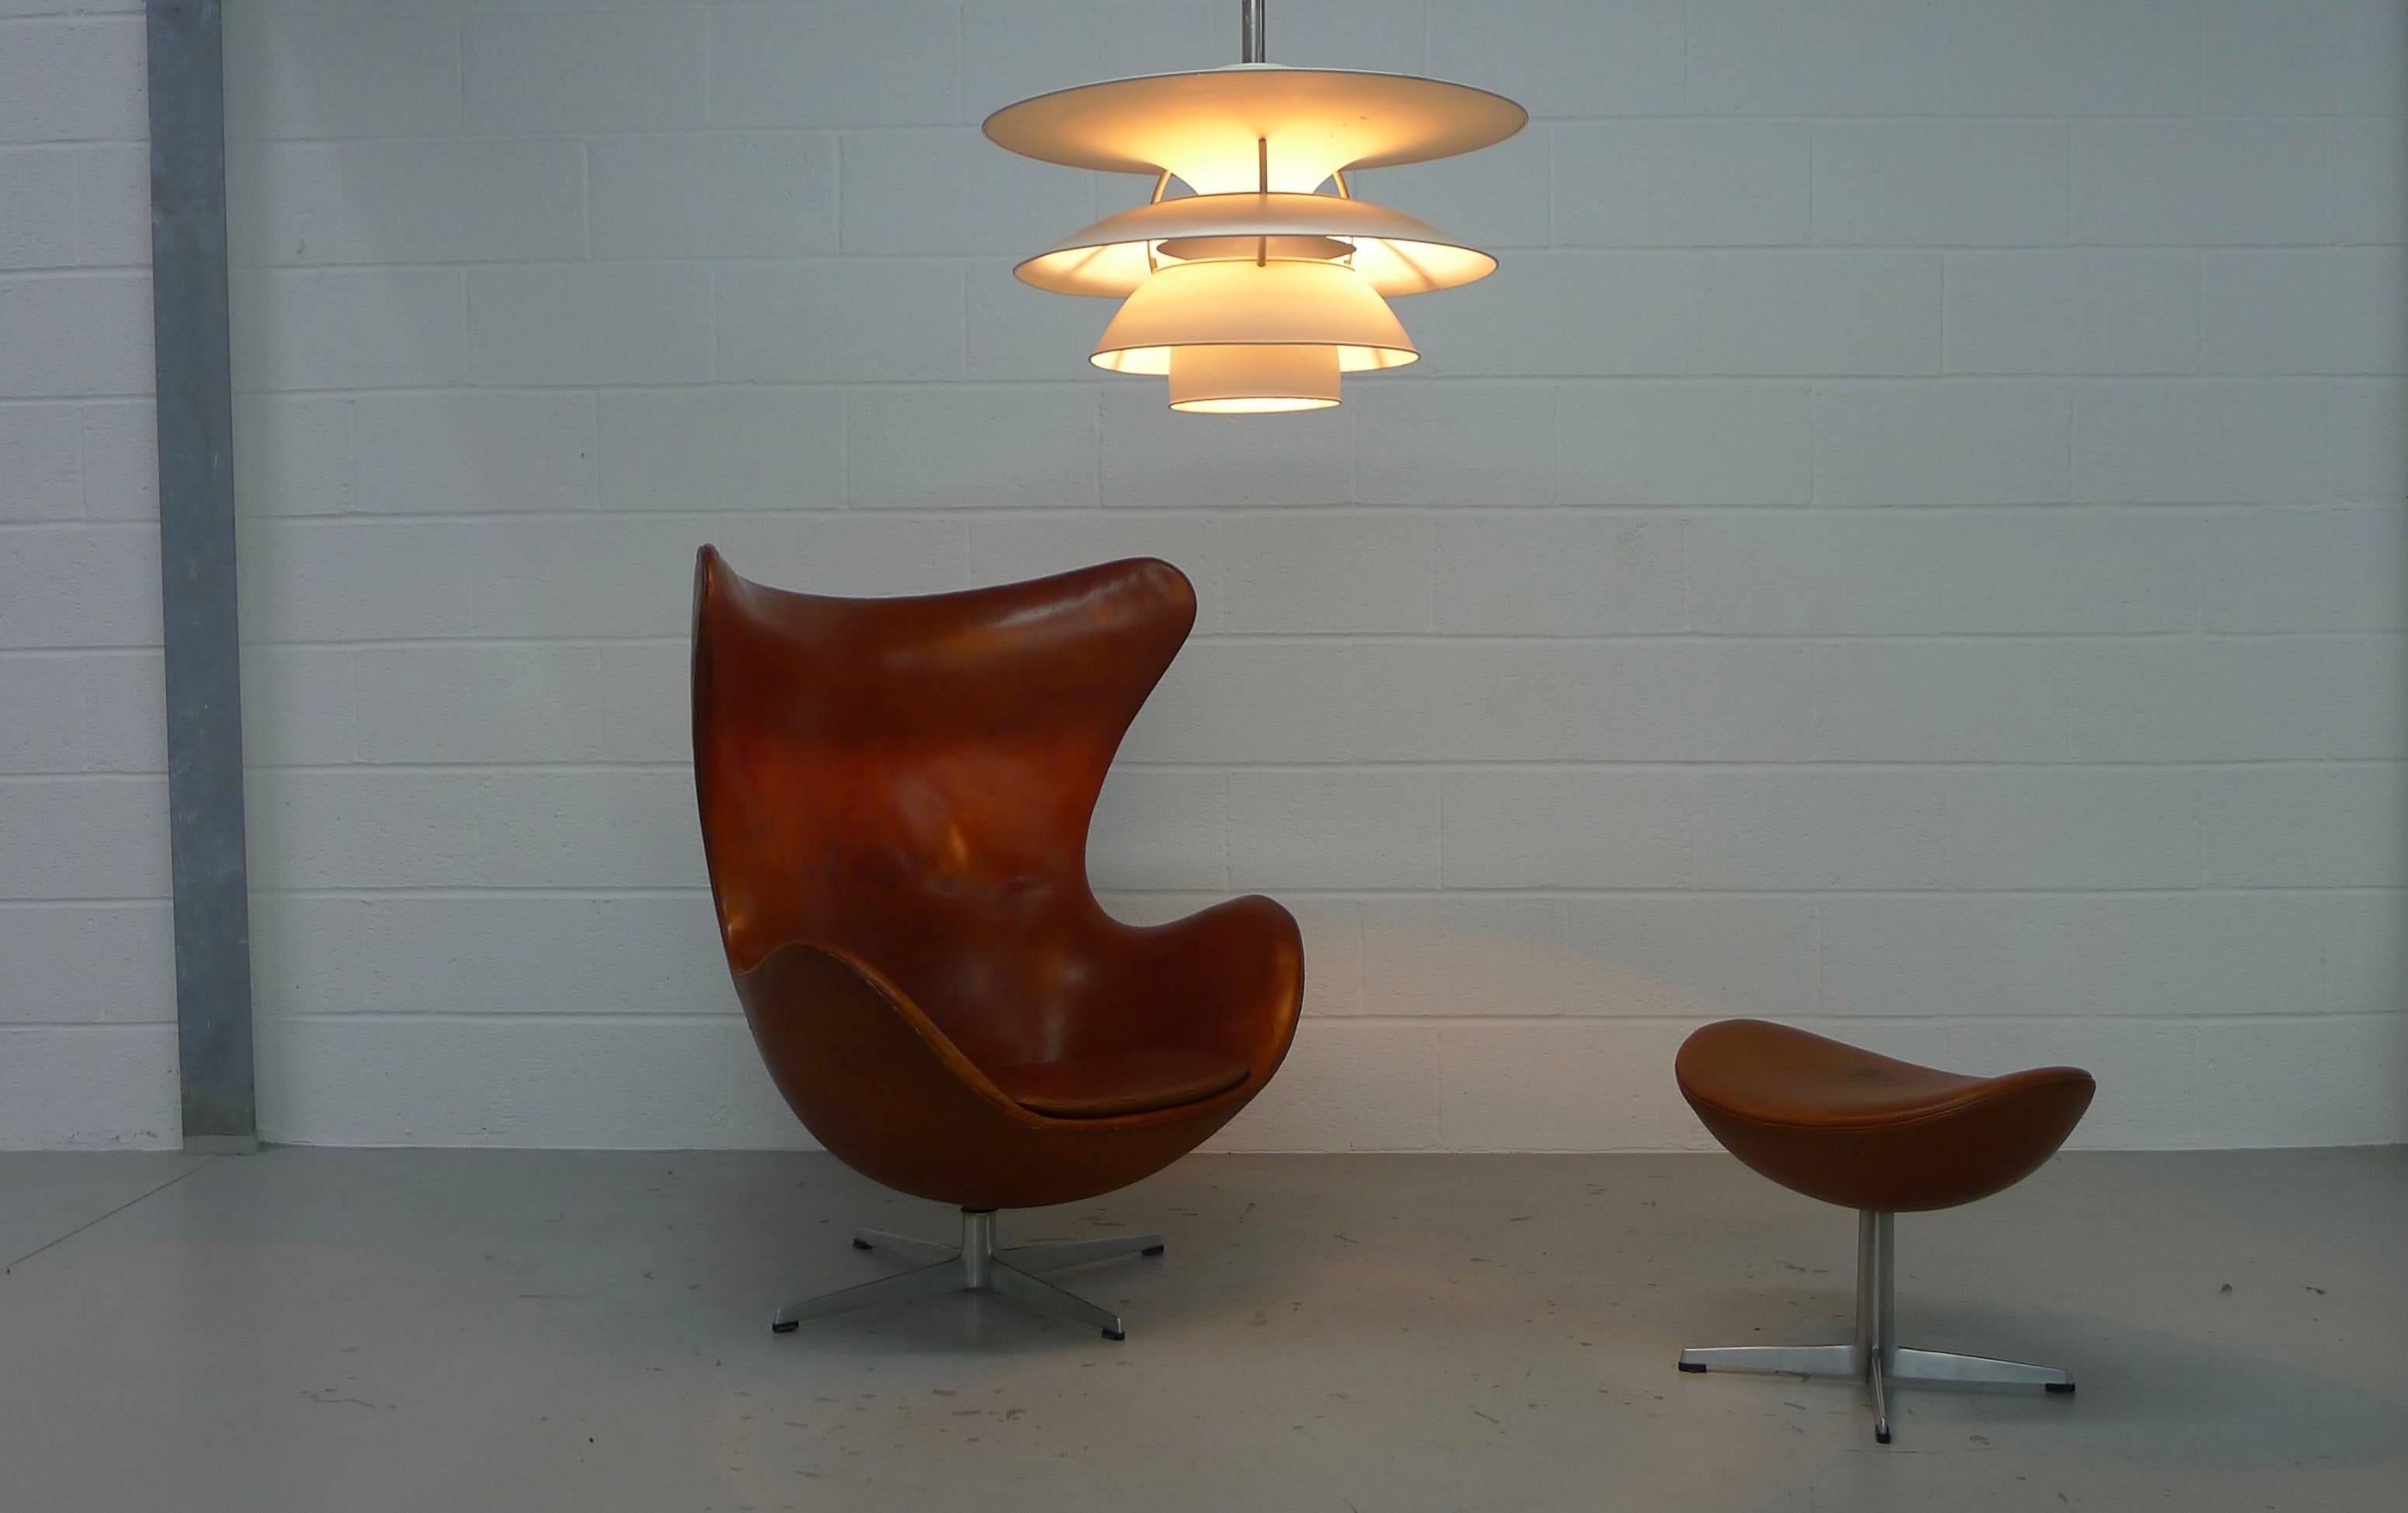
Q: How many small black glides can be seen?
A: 7